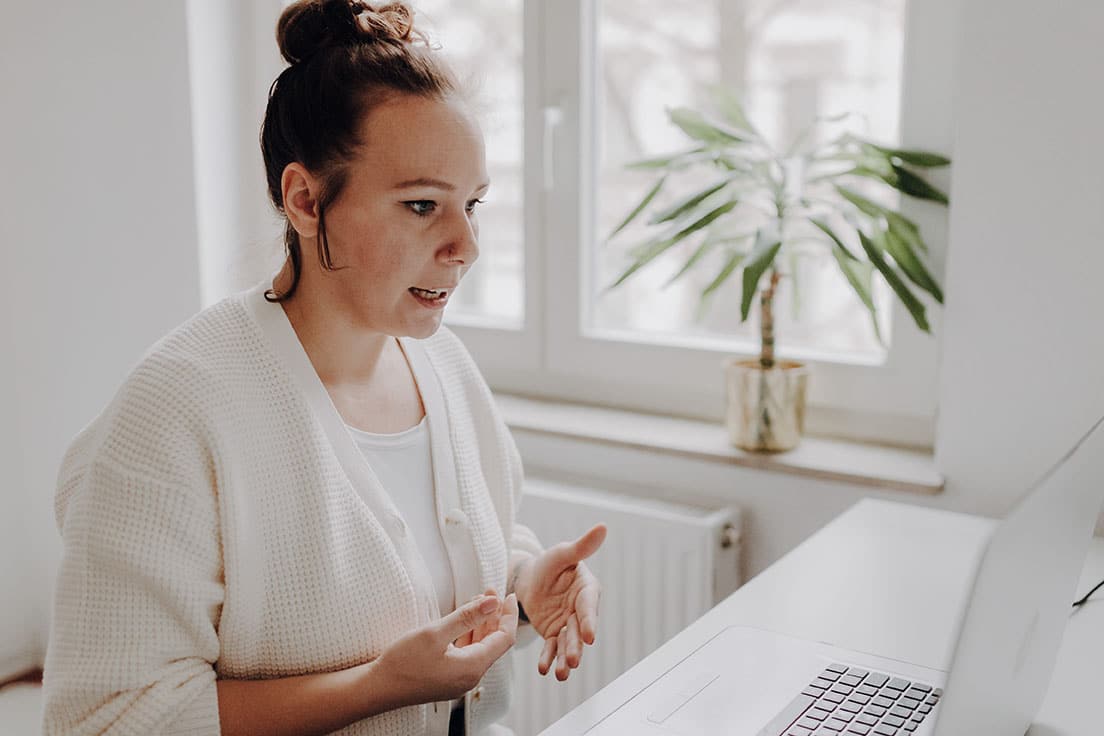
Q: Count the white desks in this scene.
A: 1